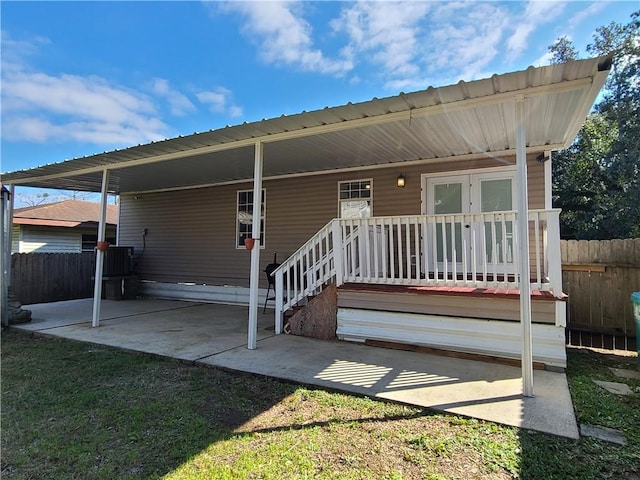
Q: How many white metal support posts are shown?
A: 4